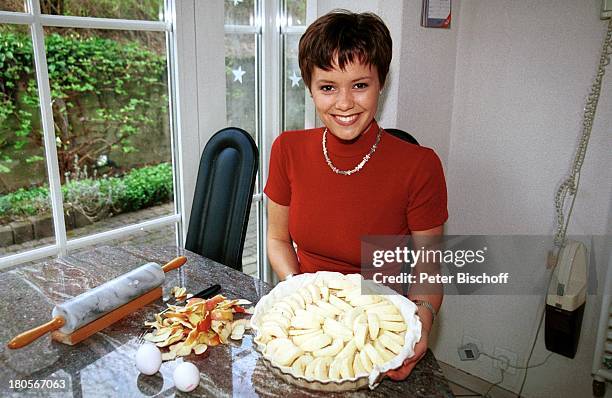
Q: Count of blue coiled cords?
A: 0